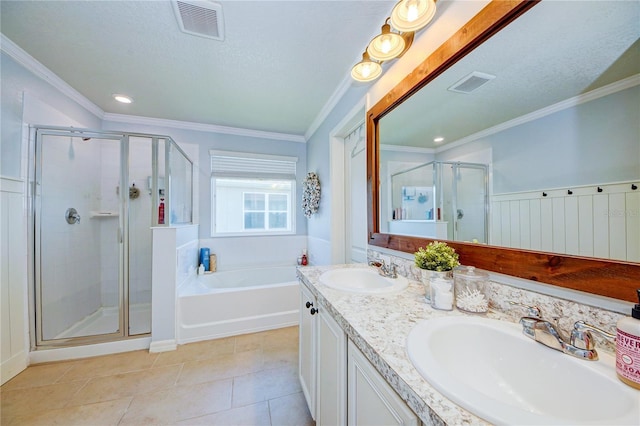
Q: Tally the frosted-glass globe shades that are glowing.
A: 3